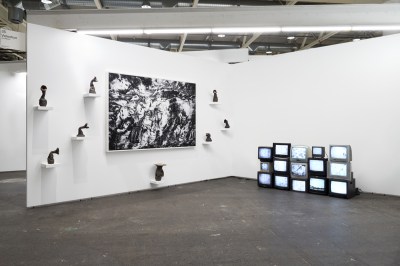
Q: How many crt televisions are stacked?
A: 15